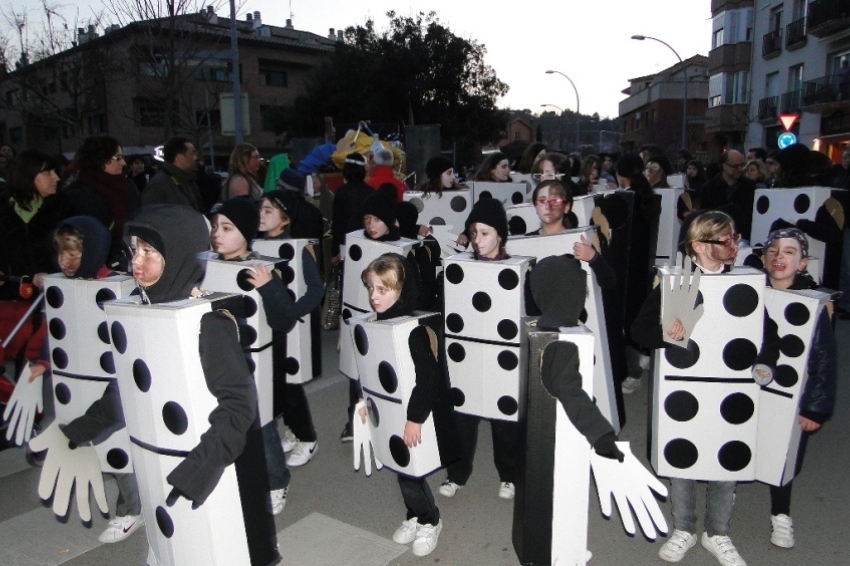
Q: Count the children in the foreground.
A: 11